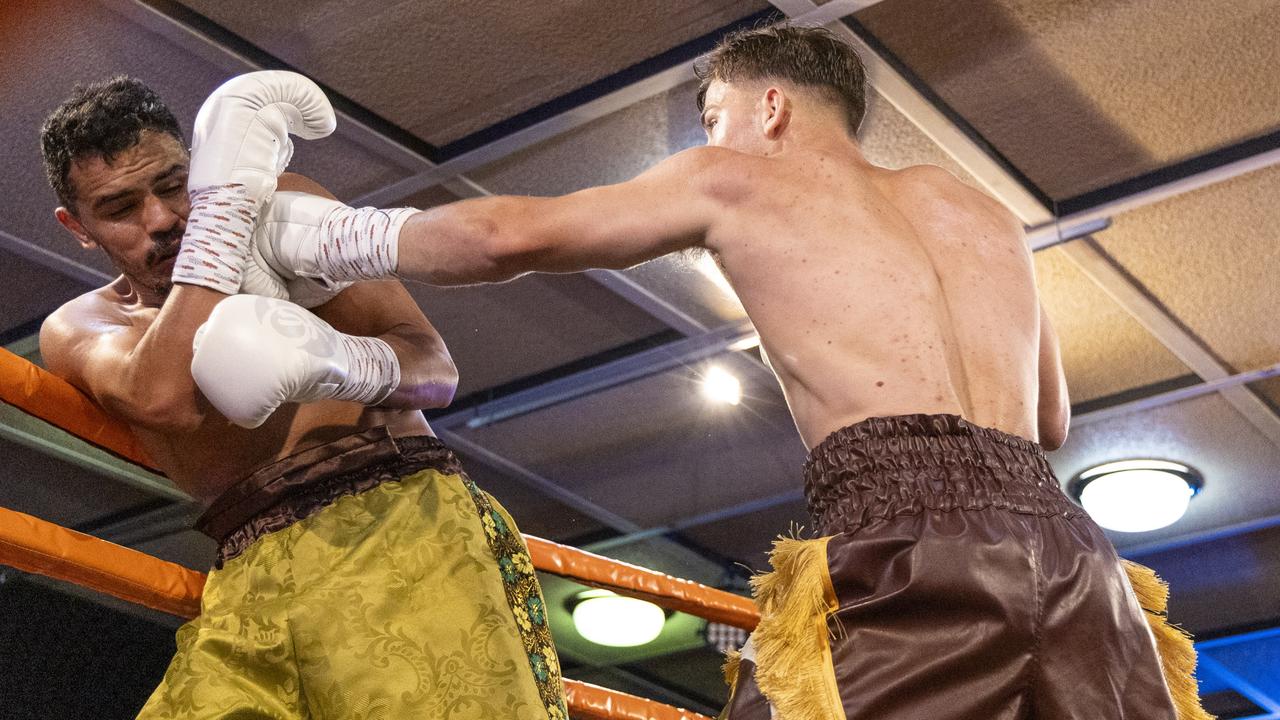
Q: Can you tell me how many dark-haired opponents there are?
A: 2